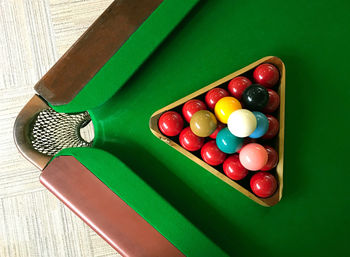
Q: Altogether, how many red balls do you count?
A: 14